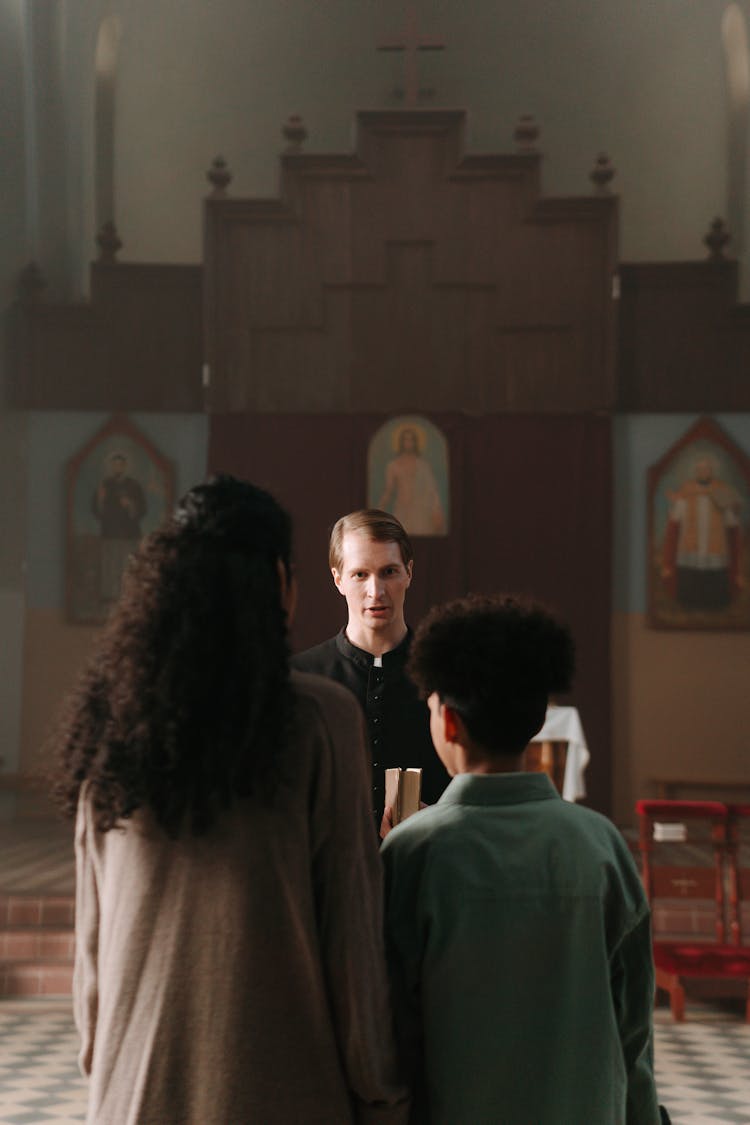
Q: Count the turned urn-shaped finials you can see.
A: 7